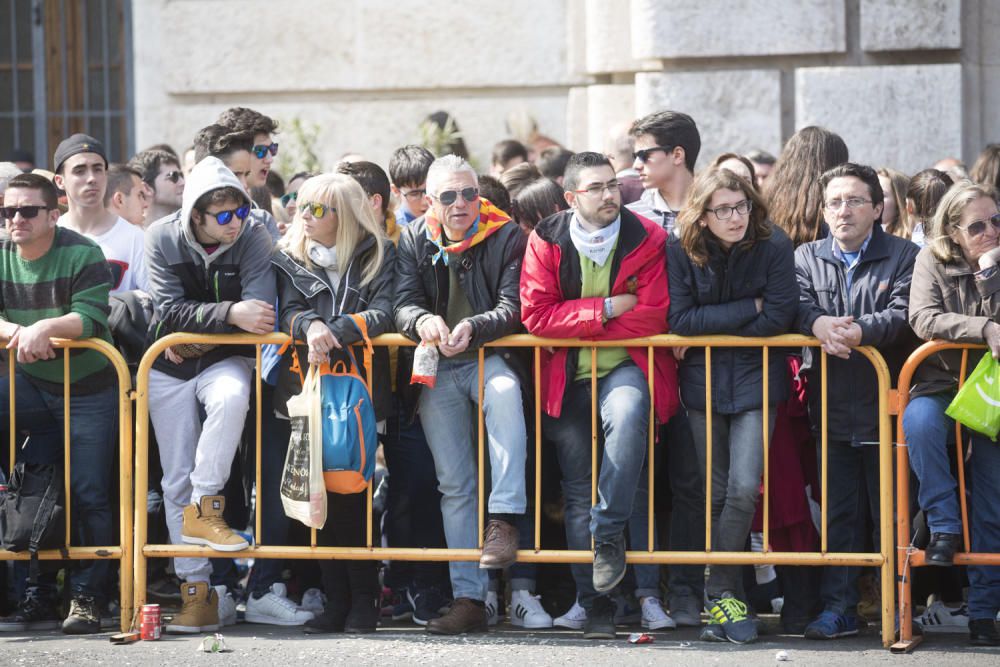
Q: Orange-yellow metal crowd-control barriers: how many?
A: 3